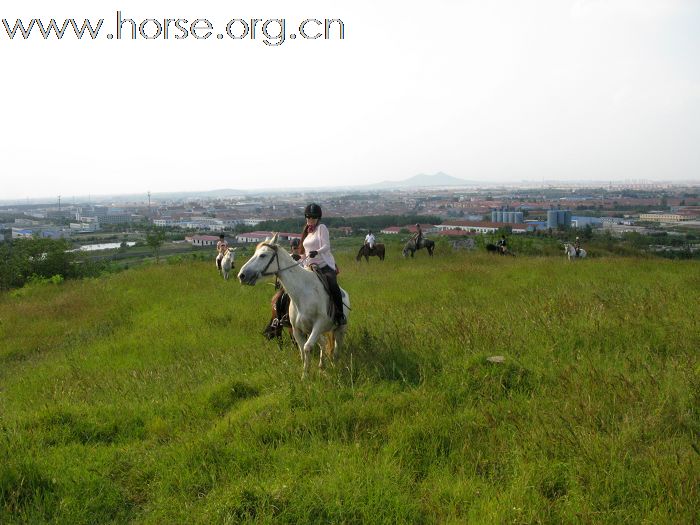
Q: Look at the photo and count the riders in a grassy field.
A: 7